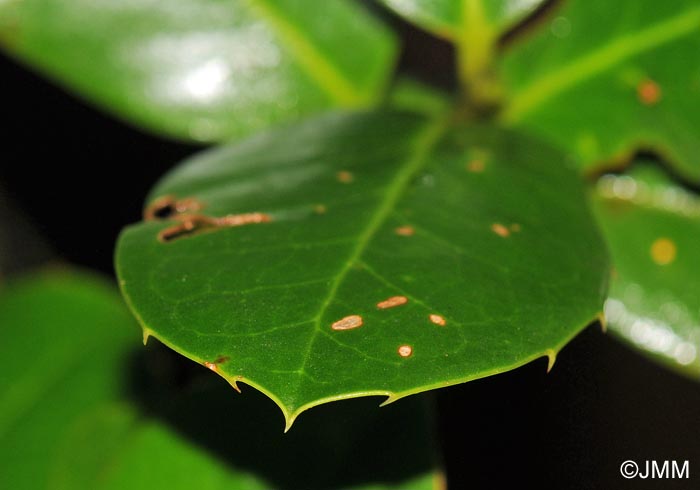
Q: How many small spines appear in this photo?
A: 6